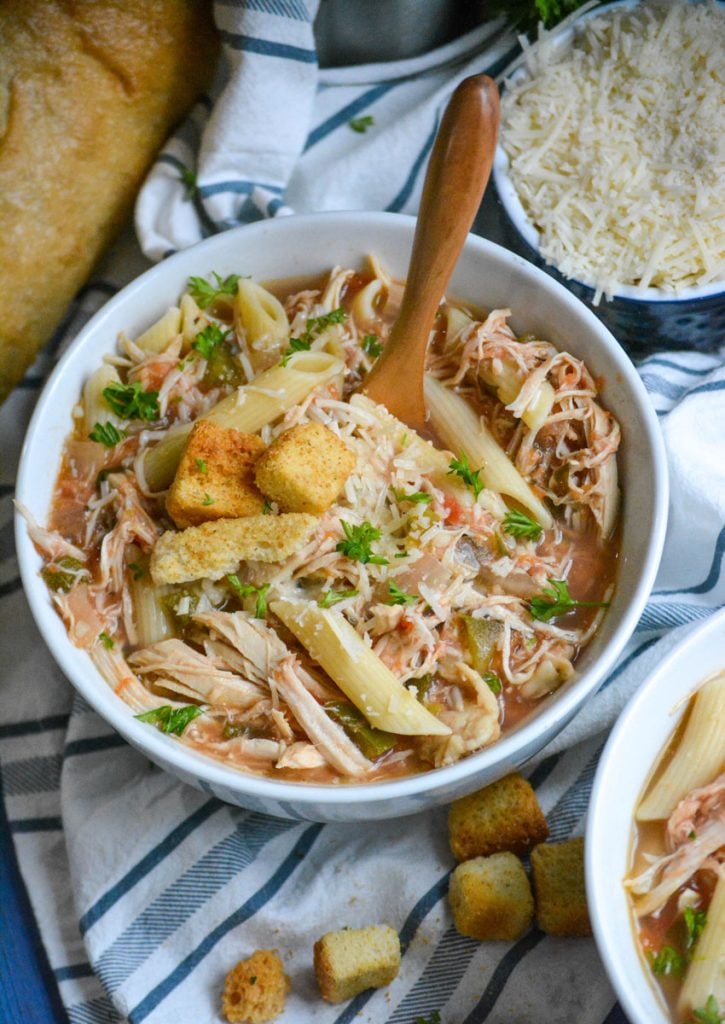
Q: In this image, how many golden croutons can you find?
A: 8